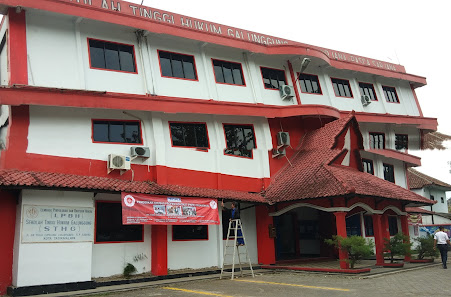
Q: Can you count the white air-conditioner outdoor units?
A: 6